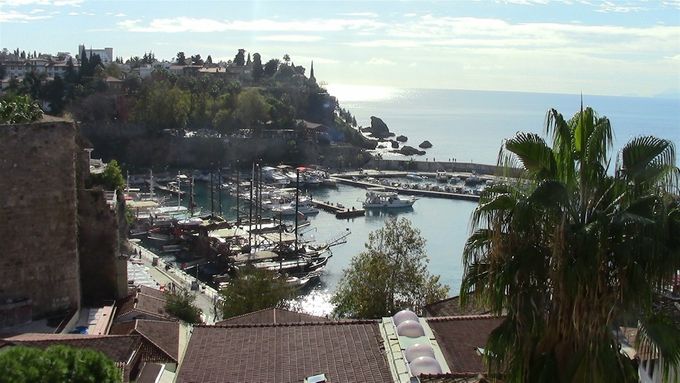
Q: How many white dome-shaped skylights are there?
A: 4